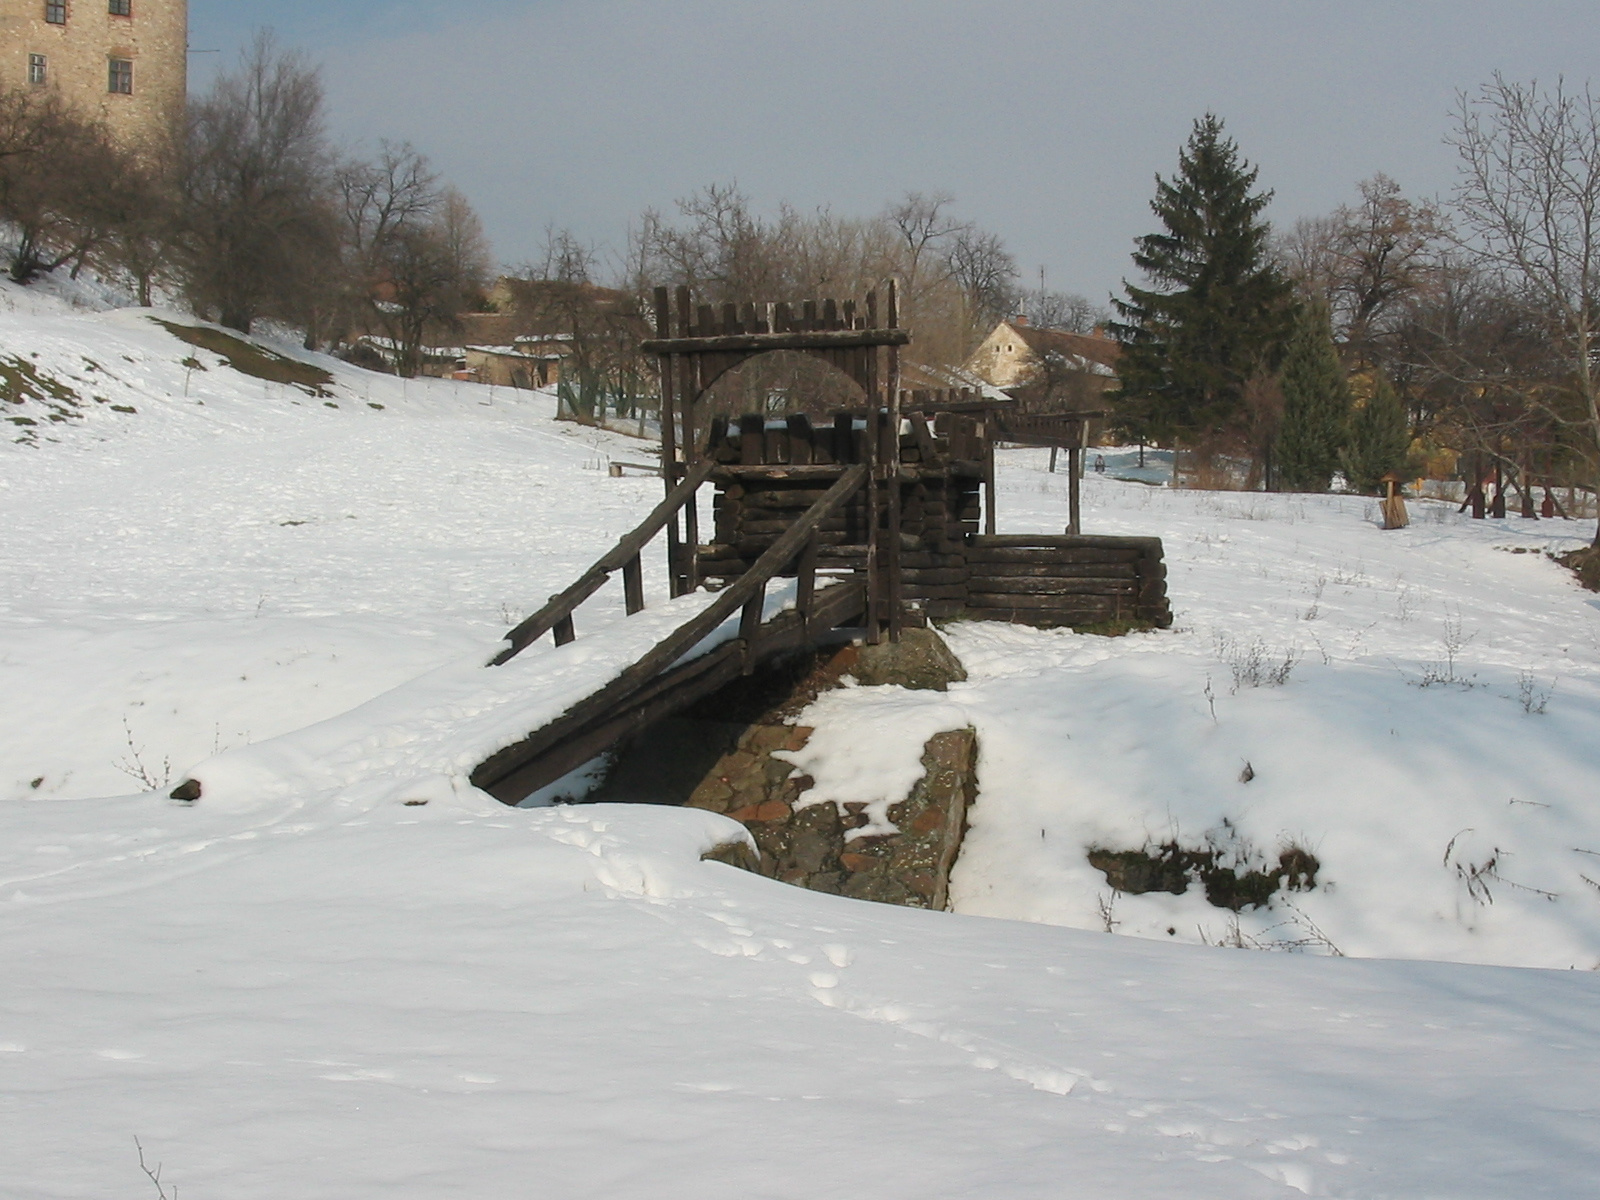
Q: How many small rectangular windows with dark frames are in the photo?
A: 4